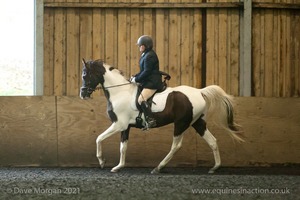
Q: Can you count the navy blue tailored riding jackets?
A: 1